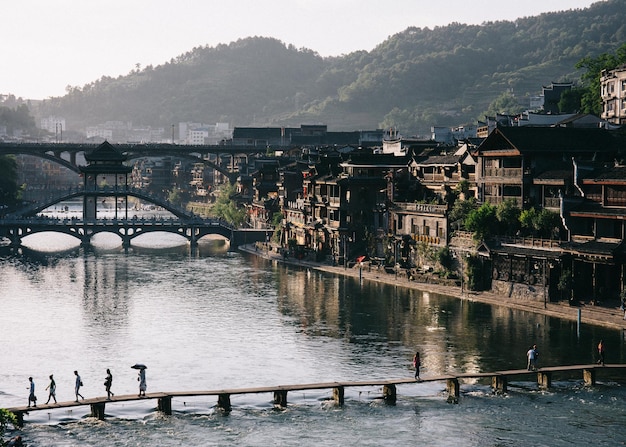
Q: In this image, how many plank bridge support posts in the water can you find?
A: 11